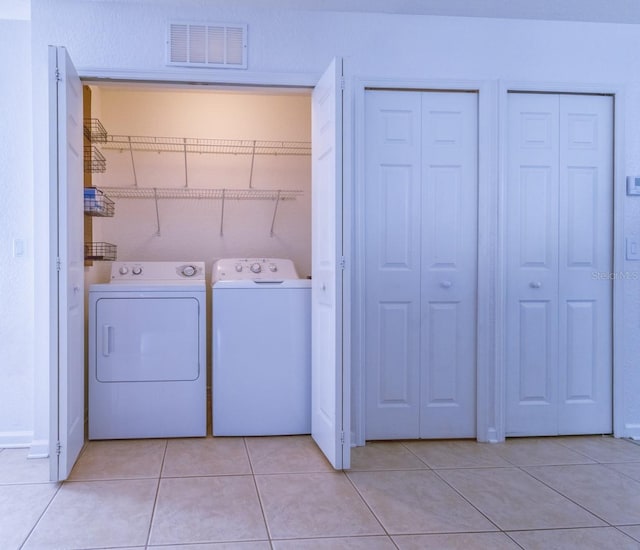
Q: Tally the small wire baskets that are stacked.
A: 4